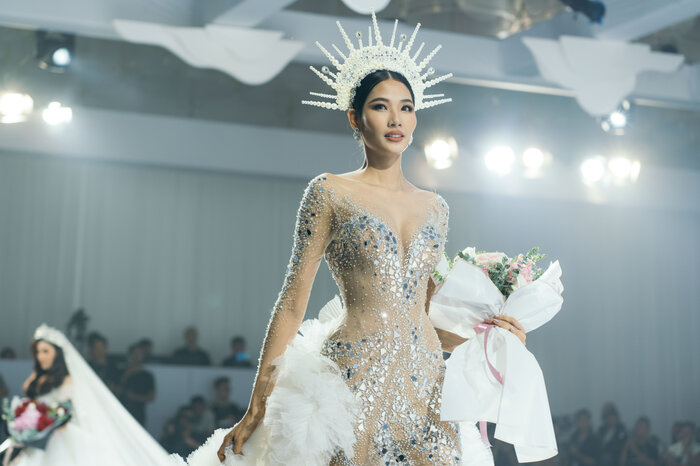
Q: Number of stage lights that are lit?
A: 9